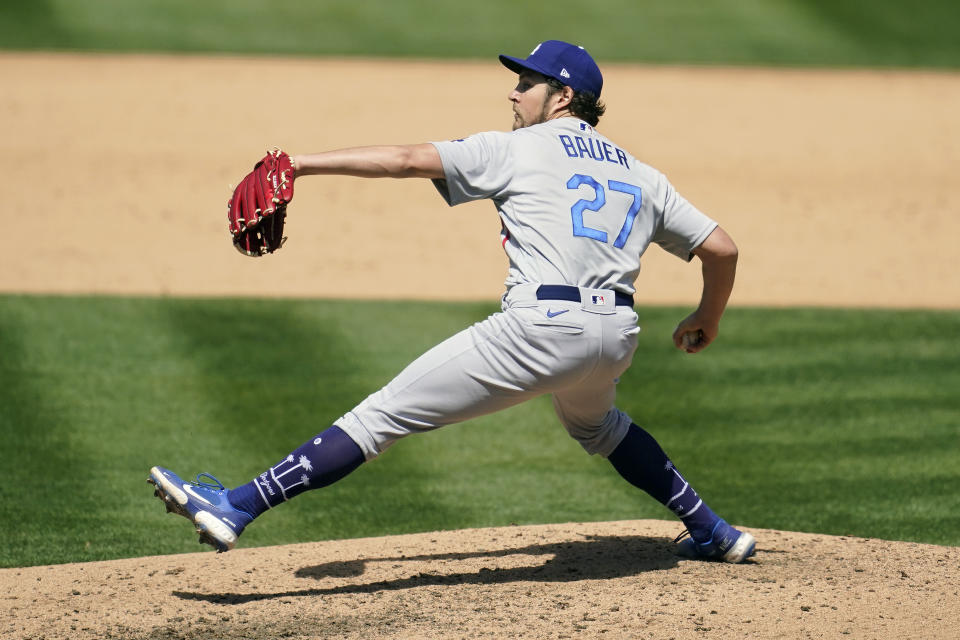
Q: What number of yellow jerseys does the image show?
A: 0